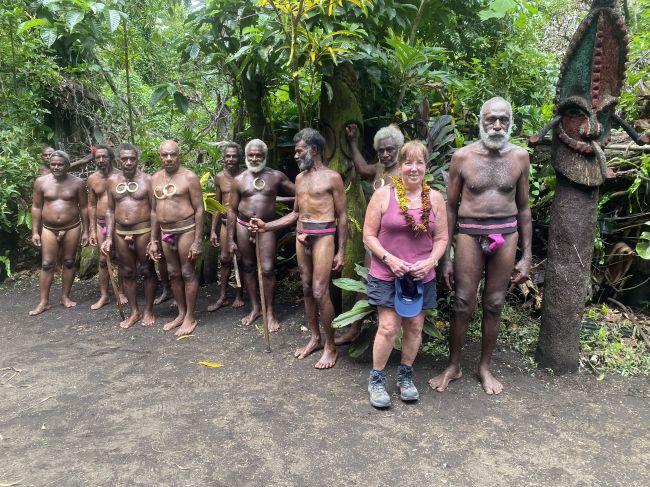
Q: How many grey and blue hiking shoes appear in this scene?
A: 2